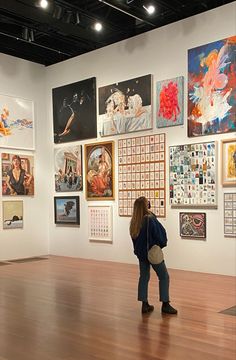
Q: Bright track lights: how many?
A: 3